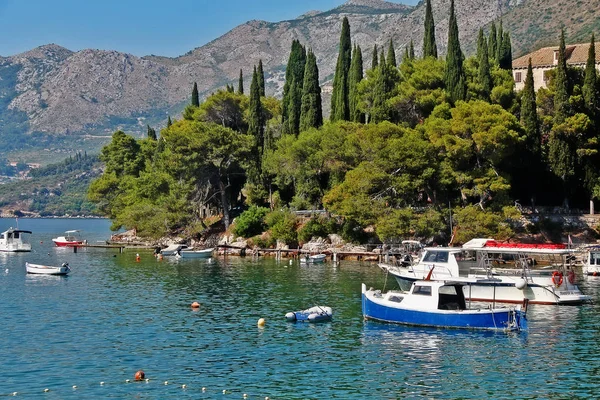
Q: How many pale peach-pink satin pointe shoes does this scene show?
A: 0